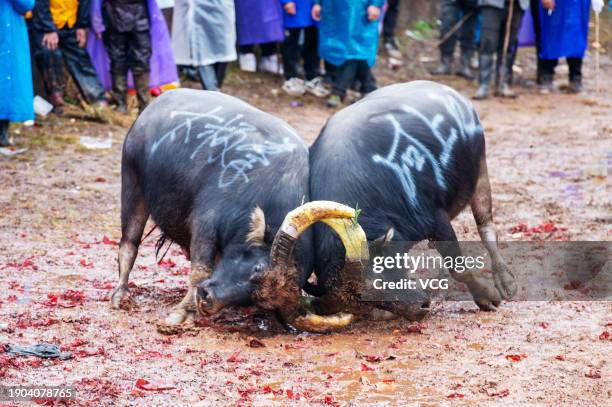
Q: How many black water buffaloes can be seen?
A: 2